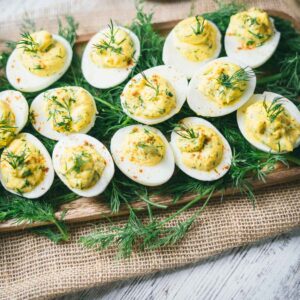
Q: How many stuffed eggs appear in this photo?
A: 13